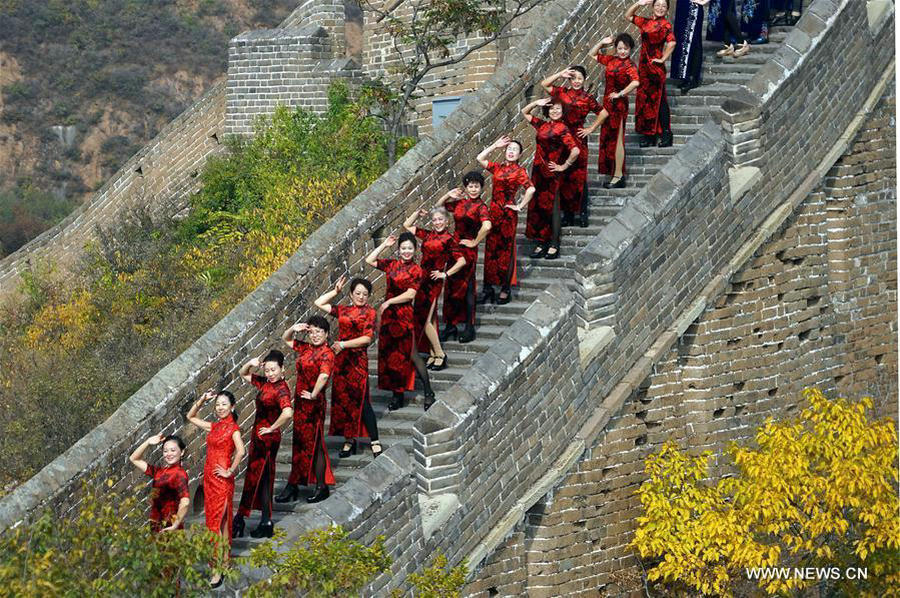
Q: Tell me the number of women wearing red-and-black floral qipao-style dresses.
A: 12